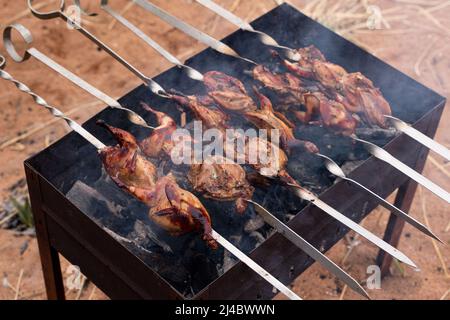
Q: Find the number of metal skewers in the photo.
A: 6